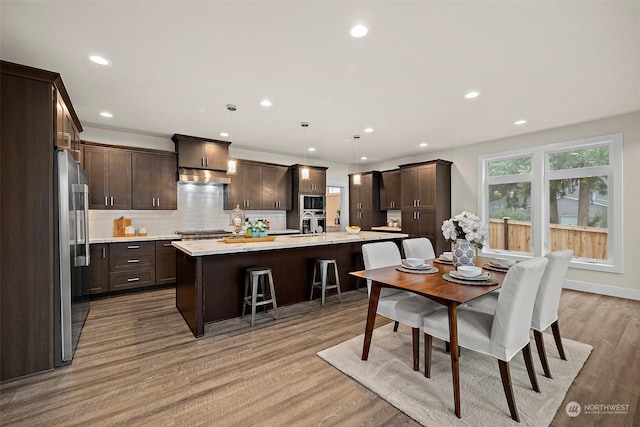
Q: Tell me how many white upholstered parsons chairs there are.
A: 4